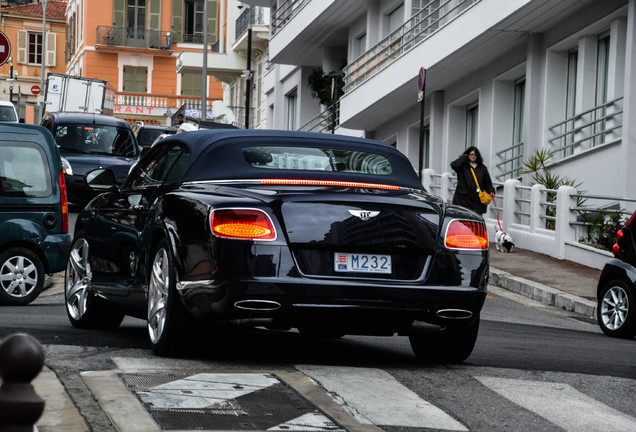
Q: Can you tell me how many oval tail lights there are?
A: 2